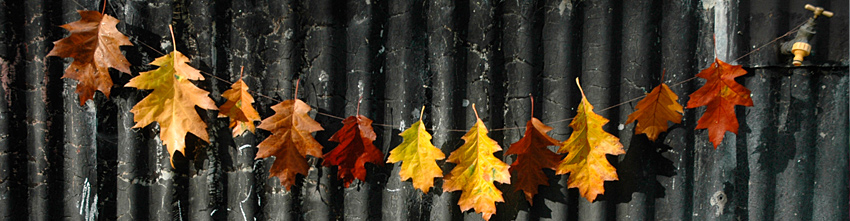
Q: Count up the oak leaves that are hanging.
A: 11